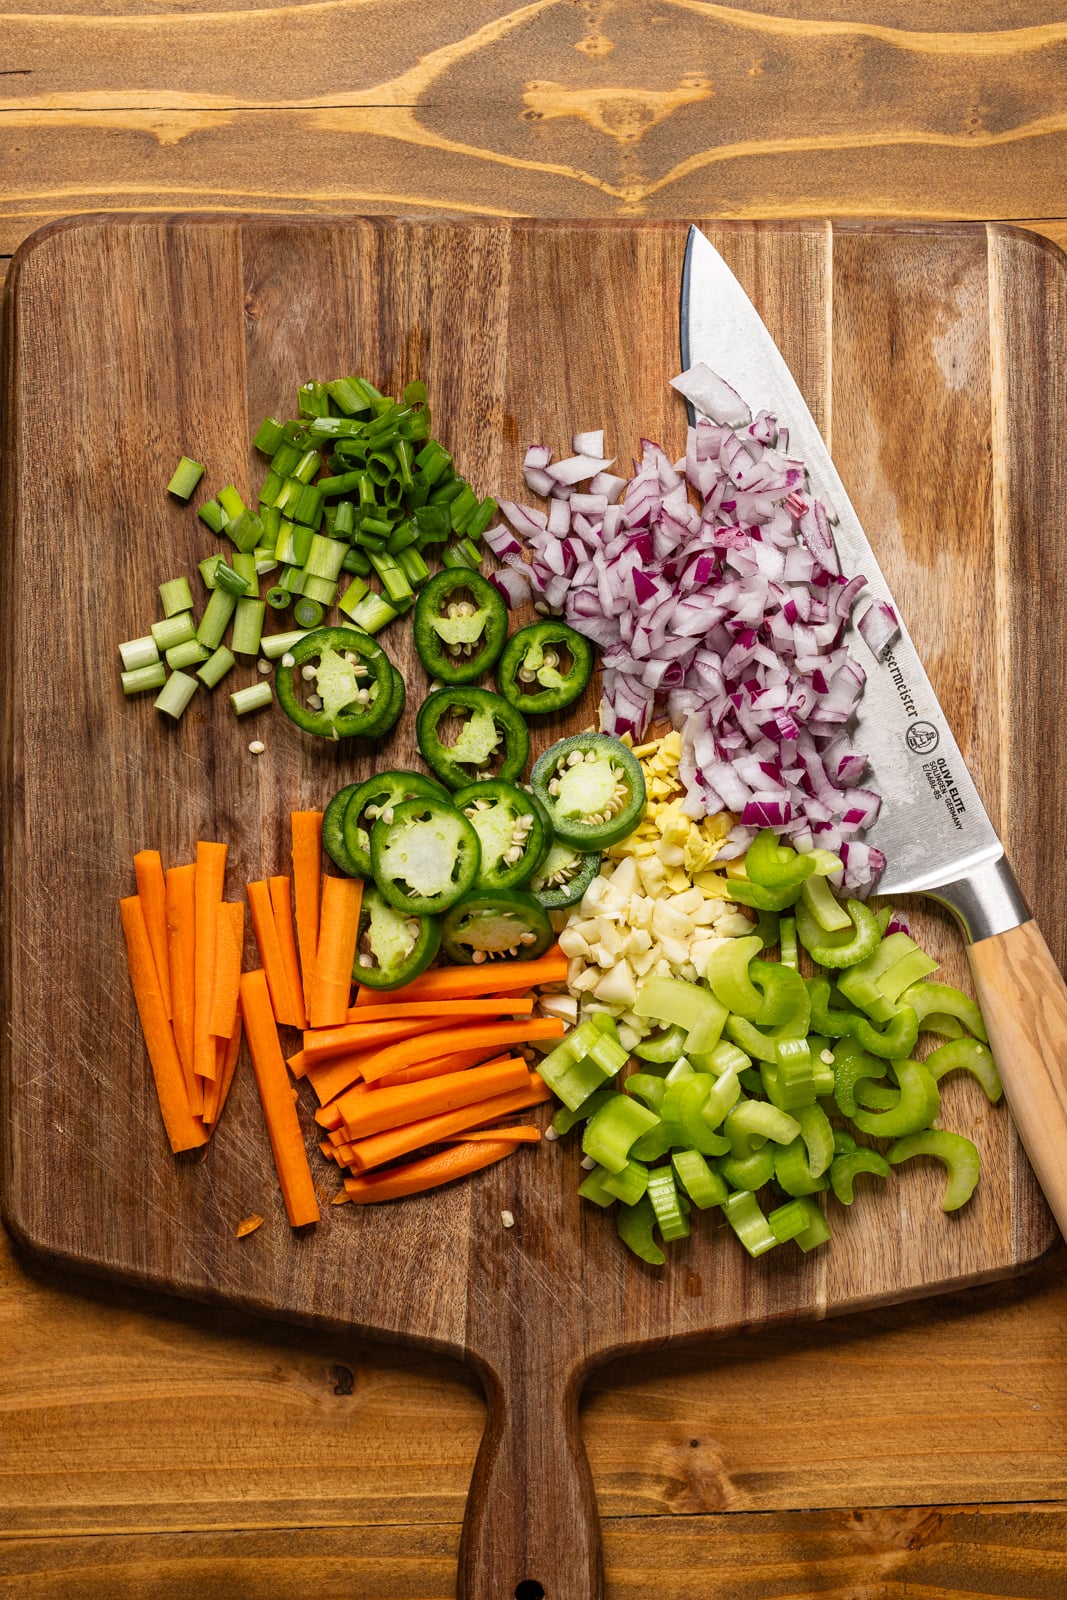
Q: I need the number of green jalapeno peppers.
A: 13